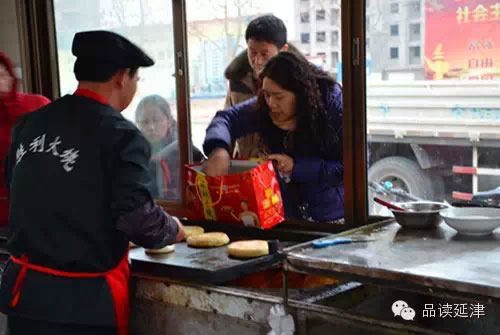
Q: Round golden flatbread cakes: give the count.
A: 4